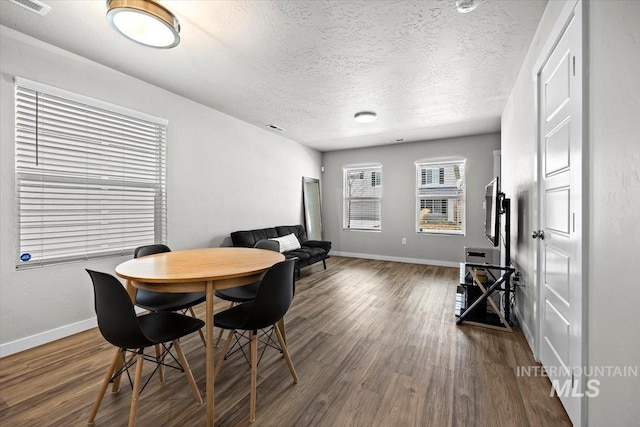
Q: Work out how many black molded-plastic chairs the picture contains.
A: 4